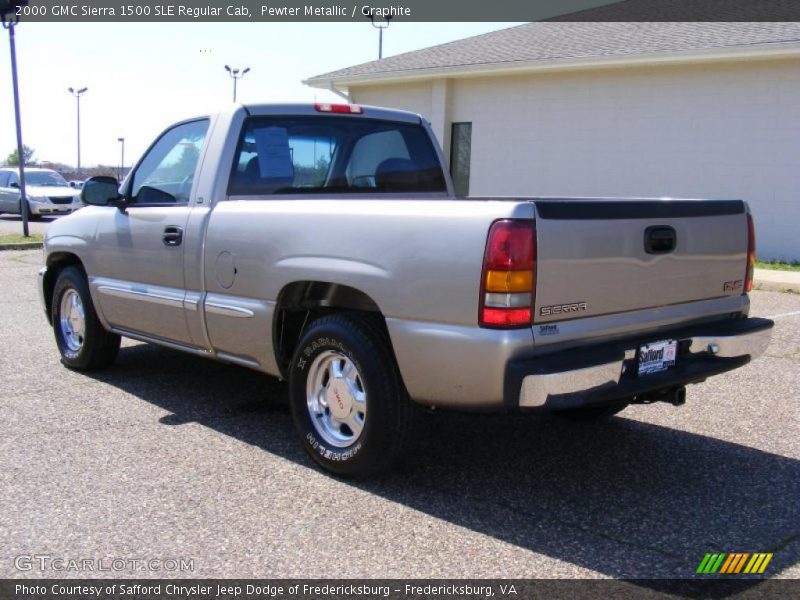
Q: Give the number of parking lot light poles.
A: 5